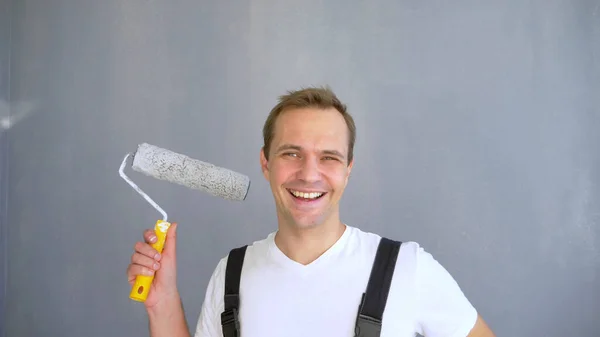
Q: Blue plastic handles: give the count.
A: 0